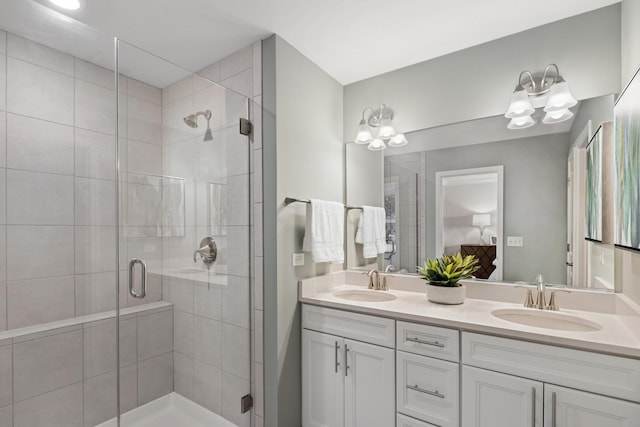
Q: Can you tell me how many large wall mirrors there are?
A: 1